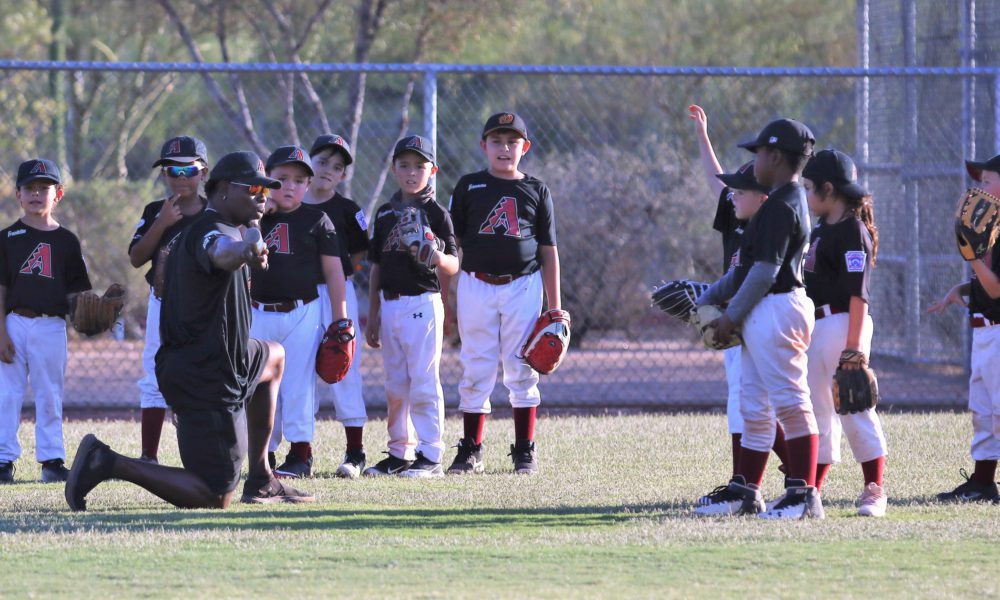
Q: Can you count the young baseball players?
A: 10